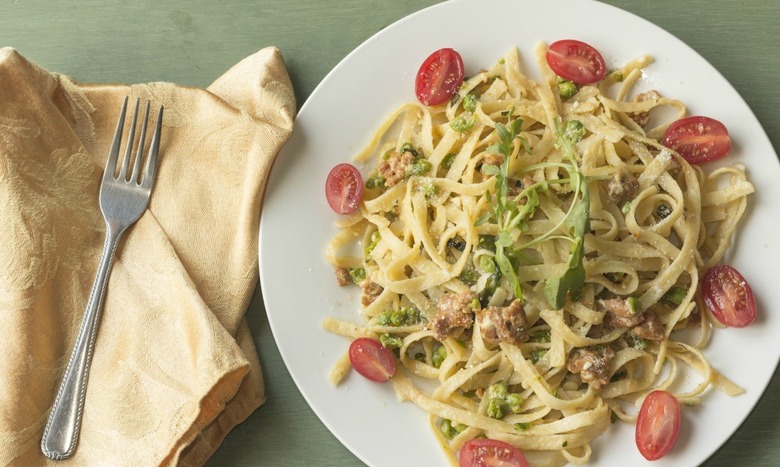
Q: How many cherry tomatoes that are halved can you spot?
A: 8